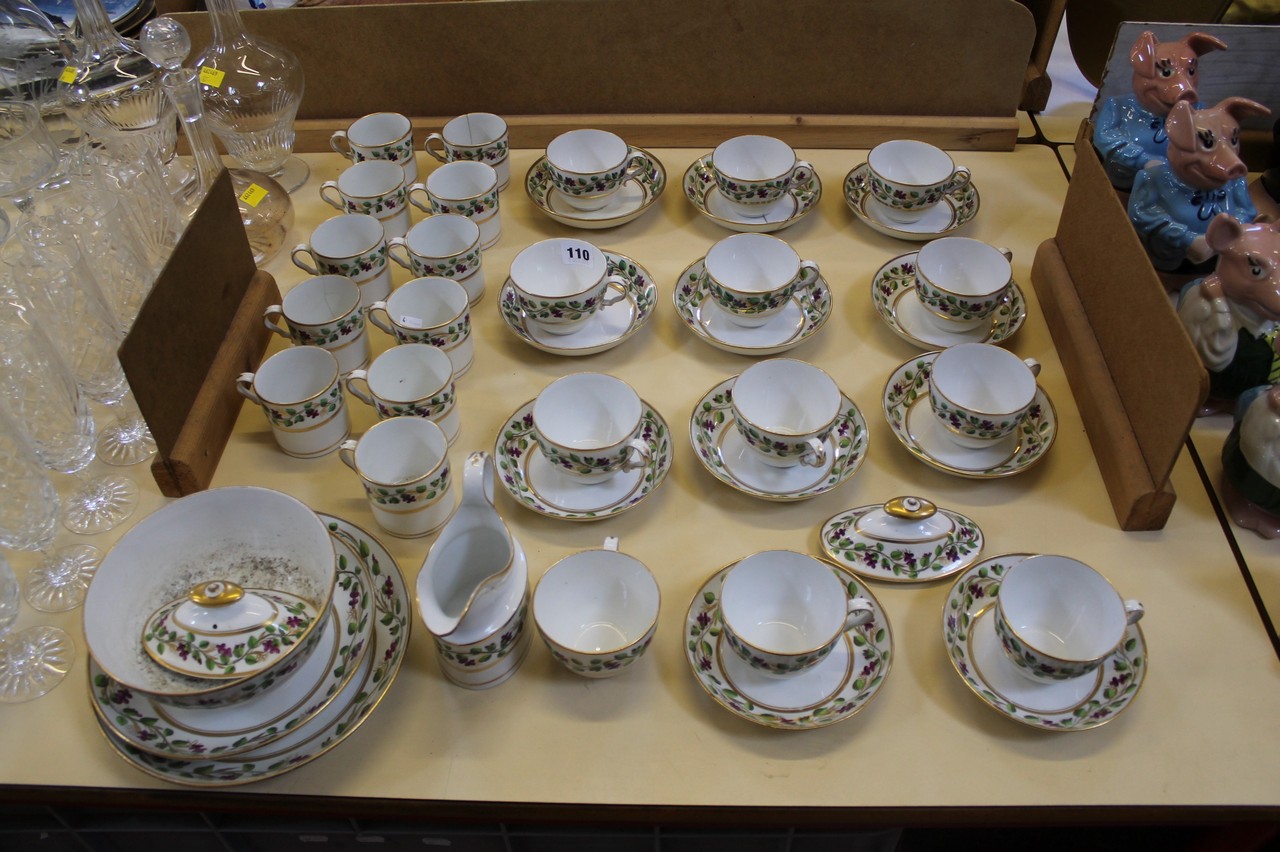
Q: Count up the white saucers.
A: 11